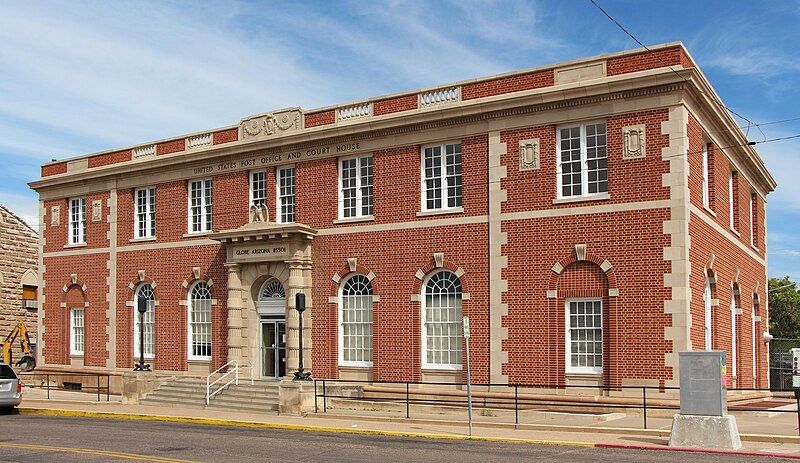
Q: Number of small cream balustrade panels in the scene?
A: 4